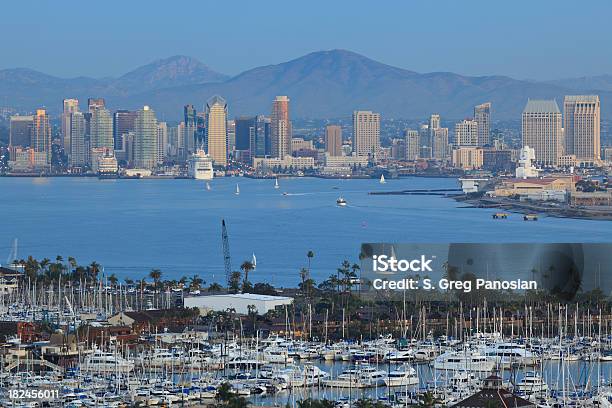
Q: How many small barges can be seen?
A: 2